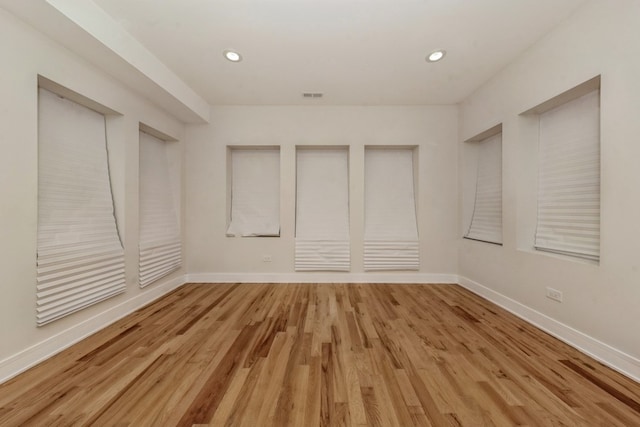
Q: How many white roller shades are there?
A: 7